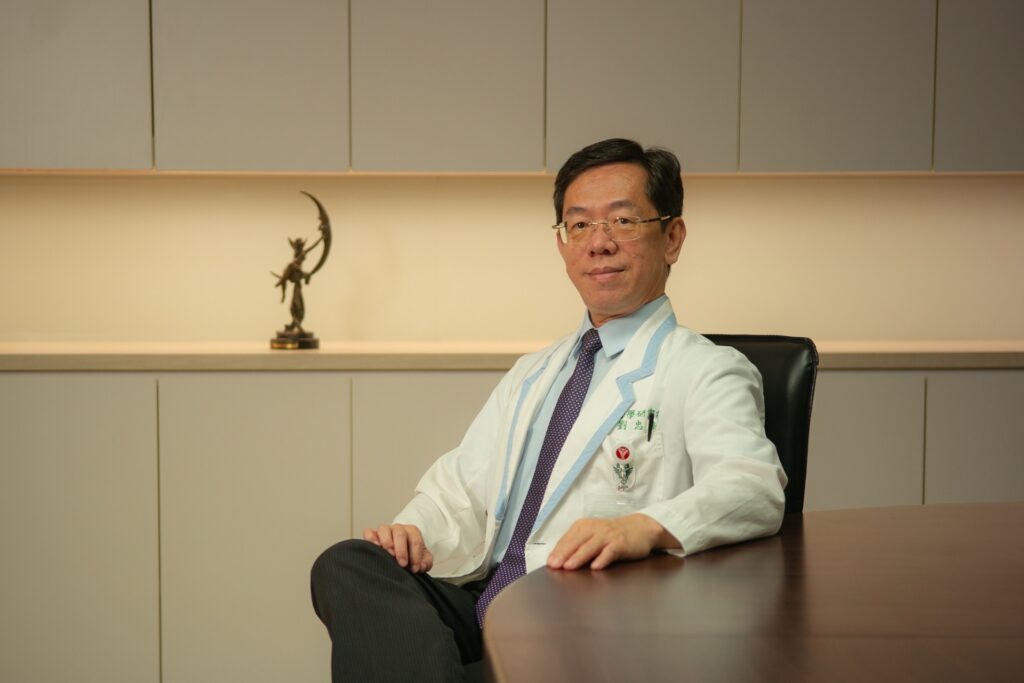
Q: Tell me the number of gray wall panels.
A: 11